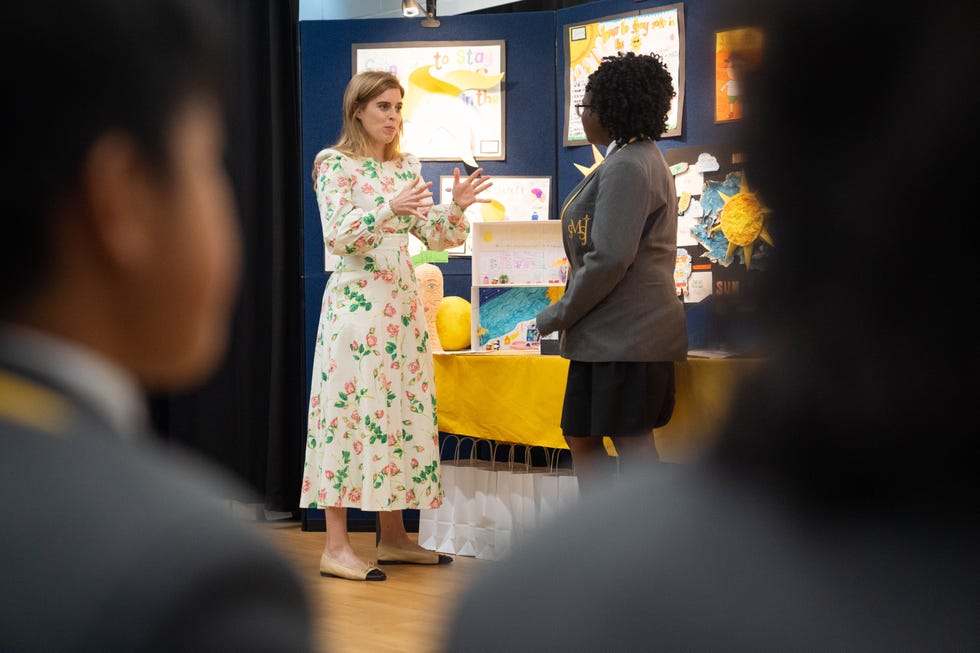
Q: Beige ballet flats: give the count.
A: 2